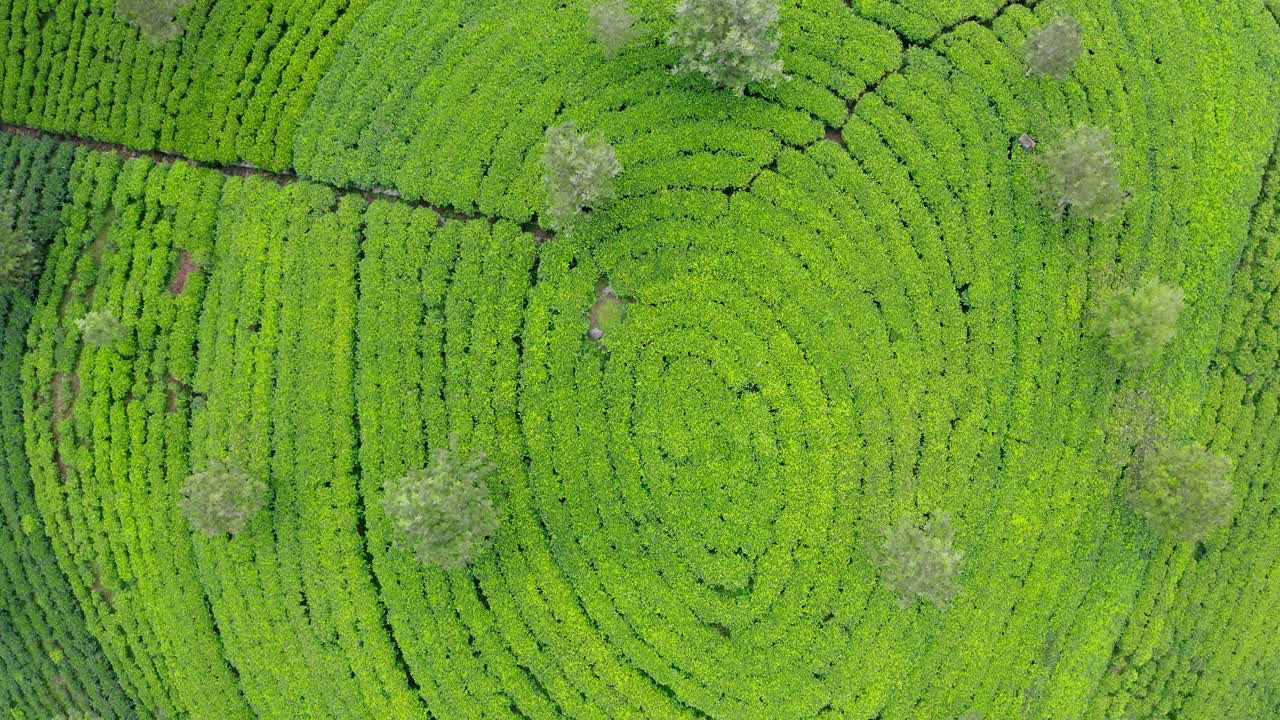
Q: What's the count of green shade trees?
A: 13